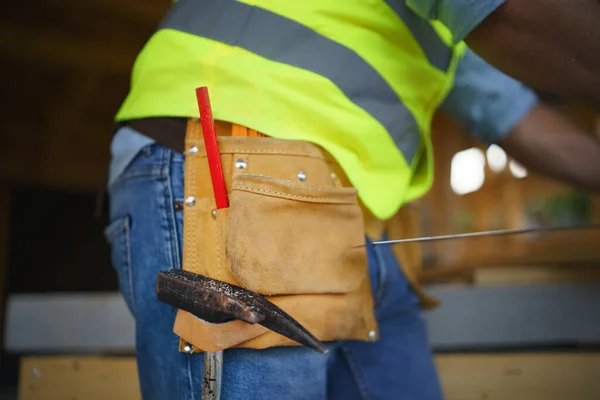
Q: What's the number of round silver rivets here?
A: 8